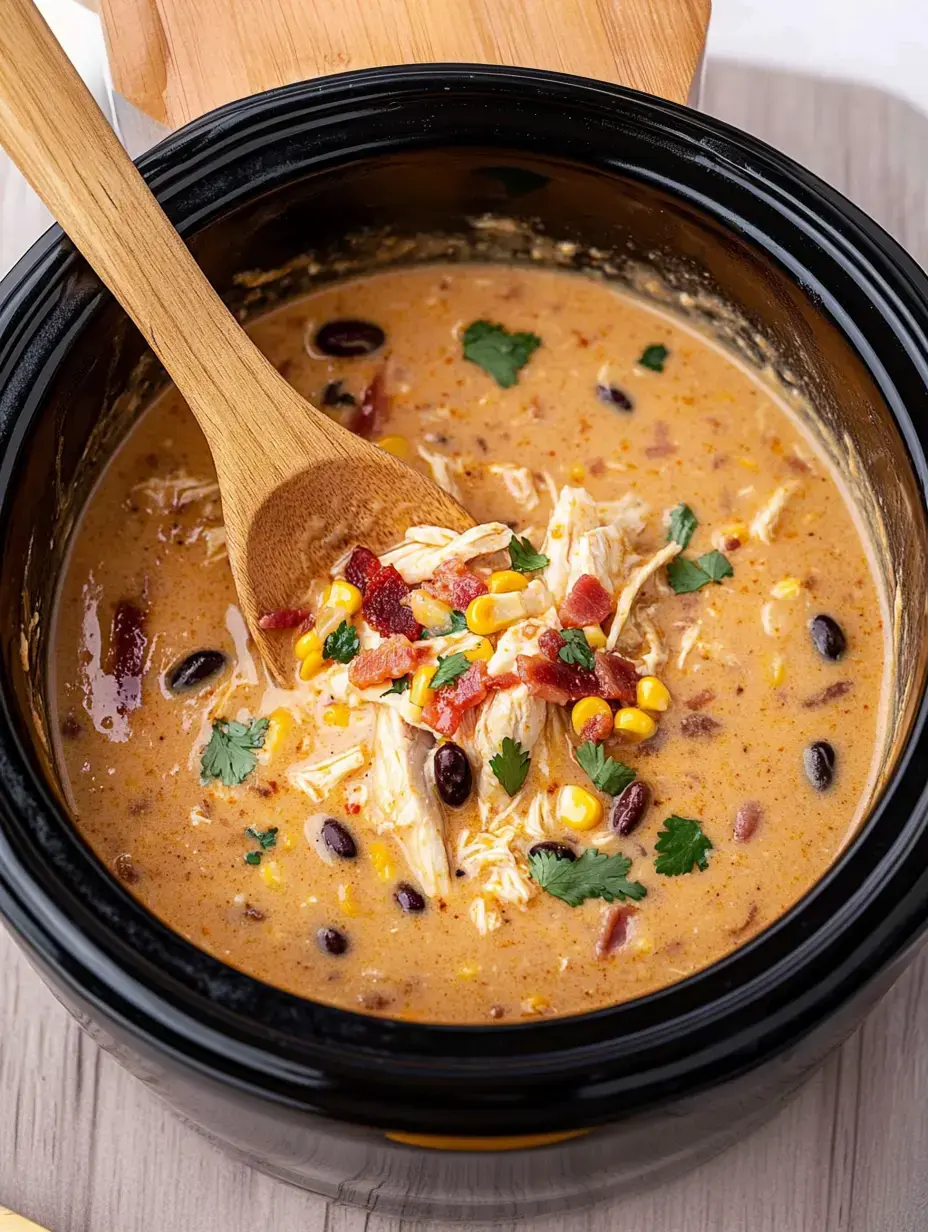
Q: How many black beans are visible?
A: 11